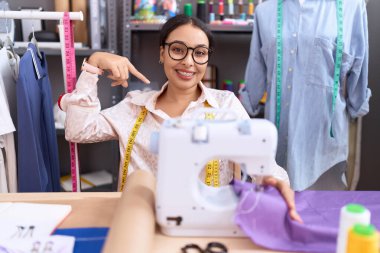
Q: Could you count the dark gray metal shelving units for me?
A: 2